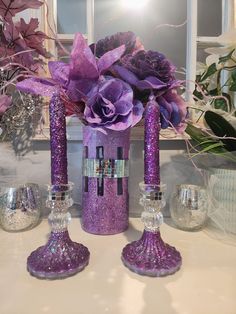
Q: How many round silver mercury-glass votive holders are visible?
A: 2